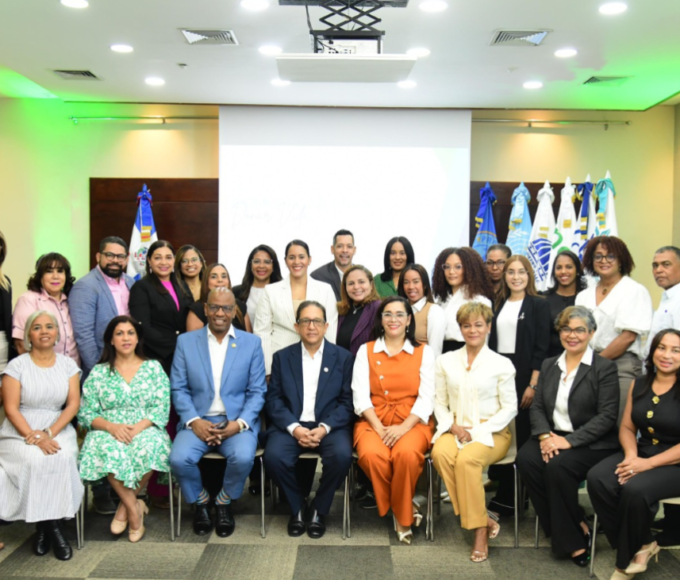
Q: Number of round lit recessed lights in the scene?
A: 12